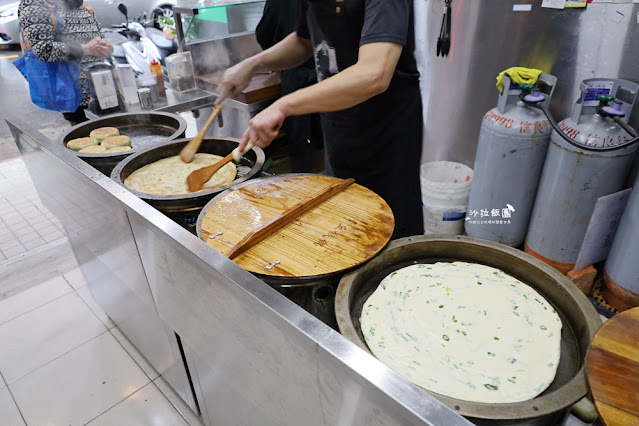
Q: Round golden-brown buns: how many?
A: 5